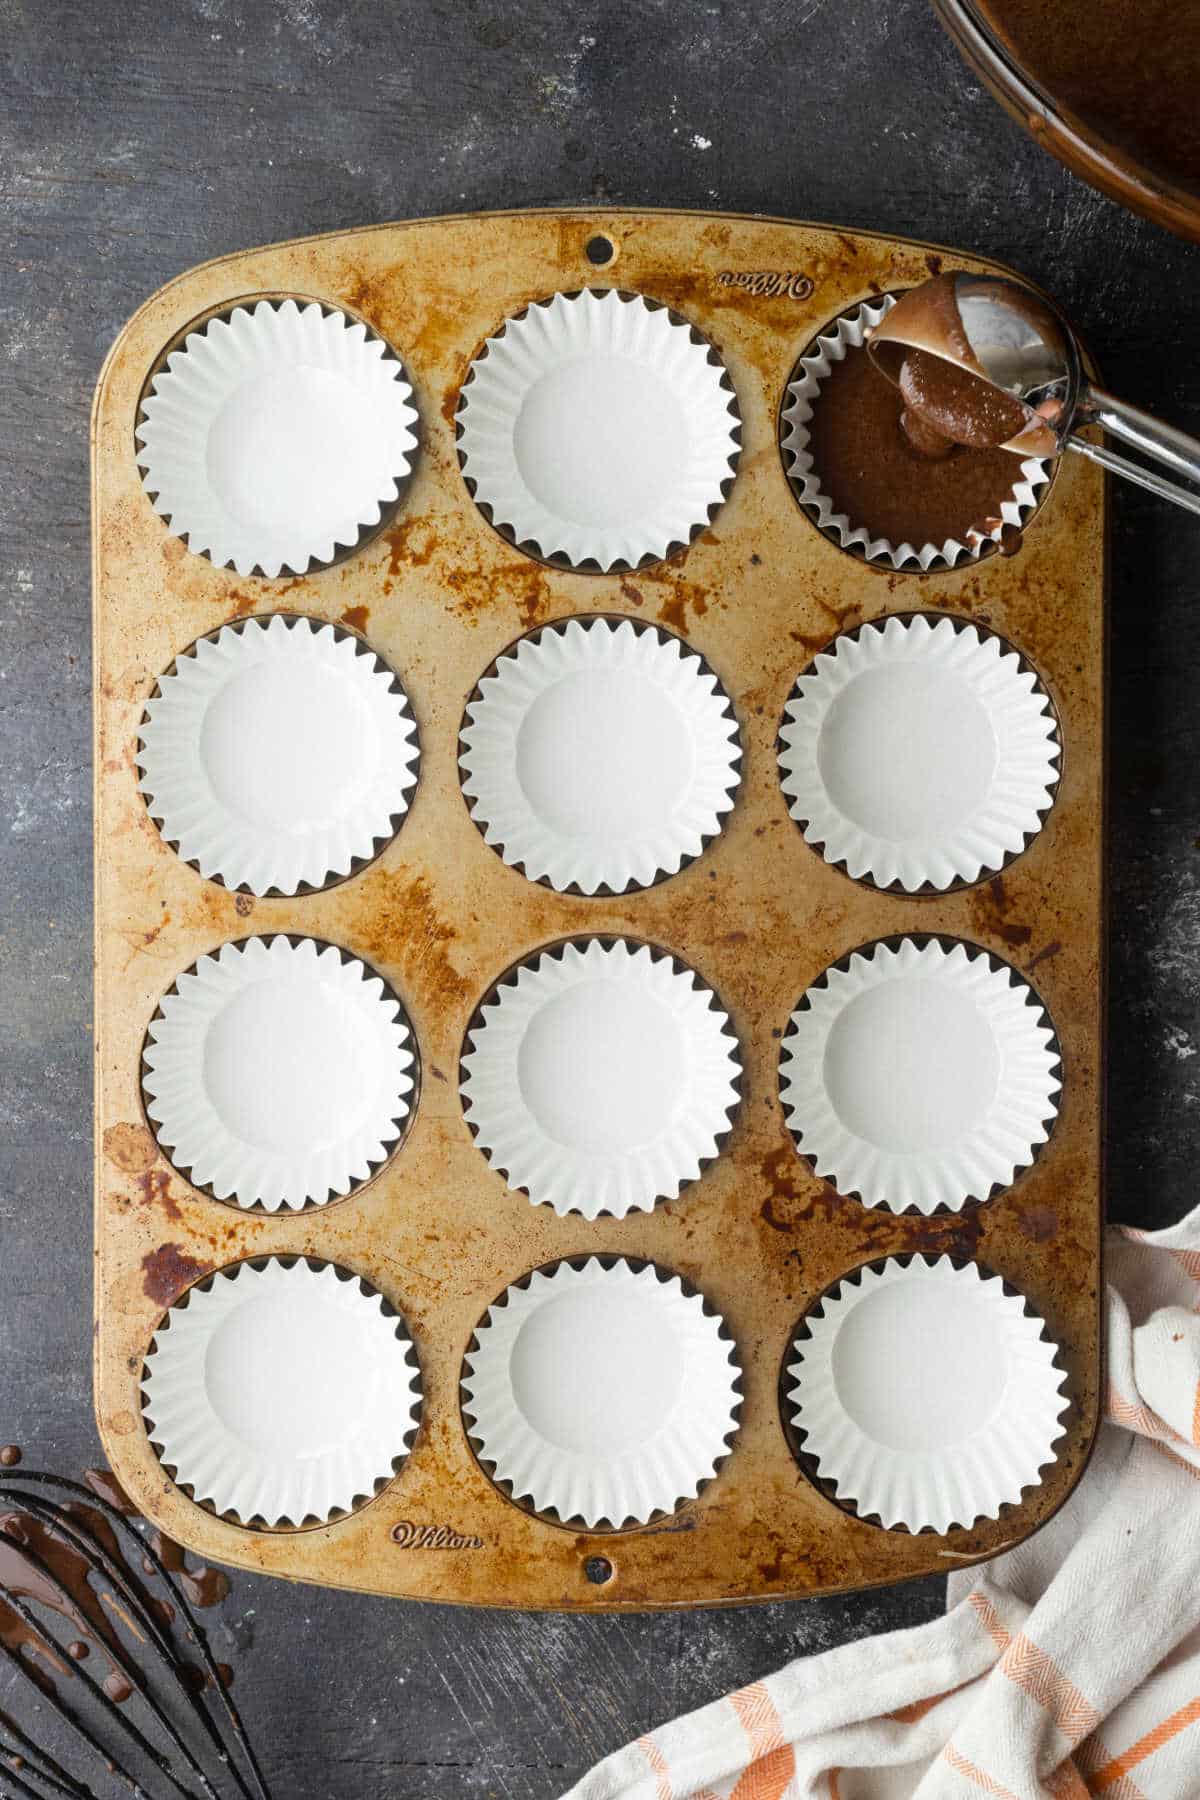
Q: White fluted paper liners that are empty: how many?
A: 11